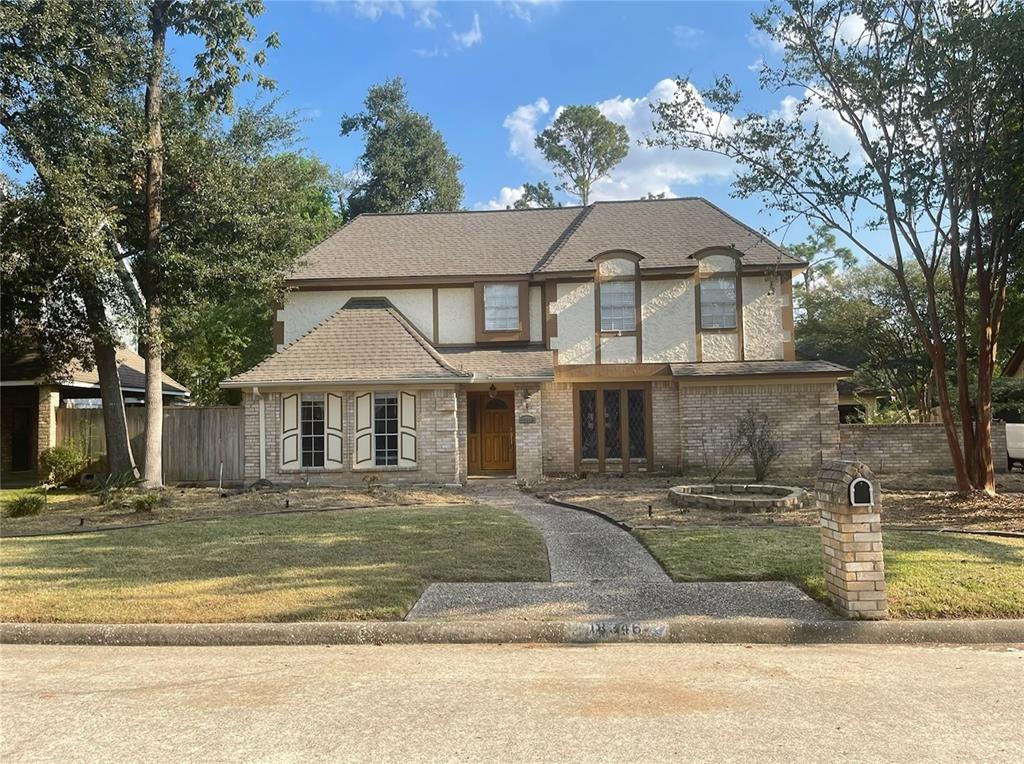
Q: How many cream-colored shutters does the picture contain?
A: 4